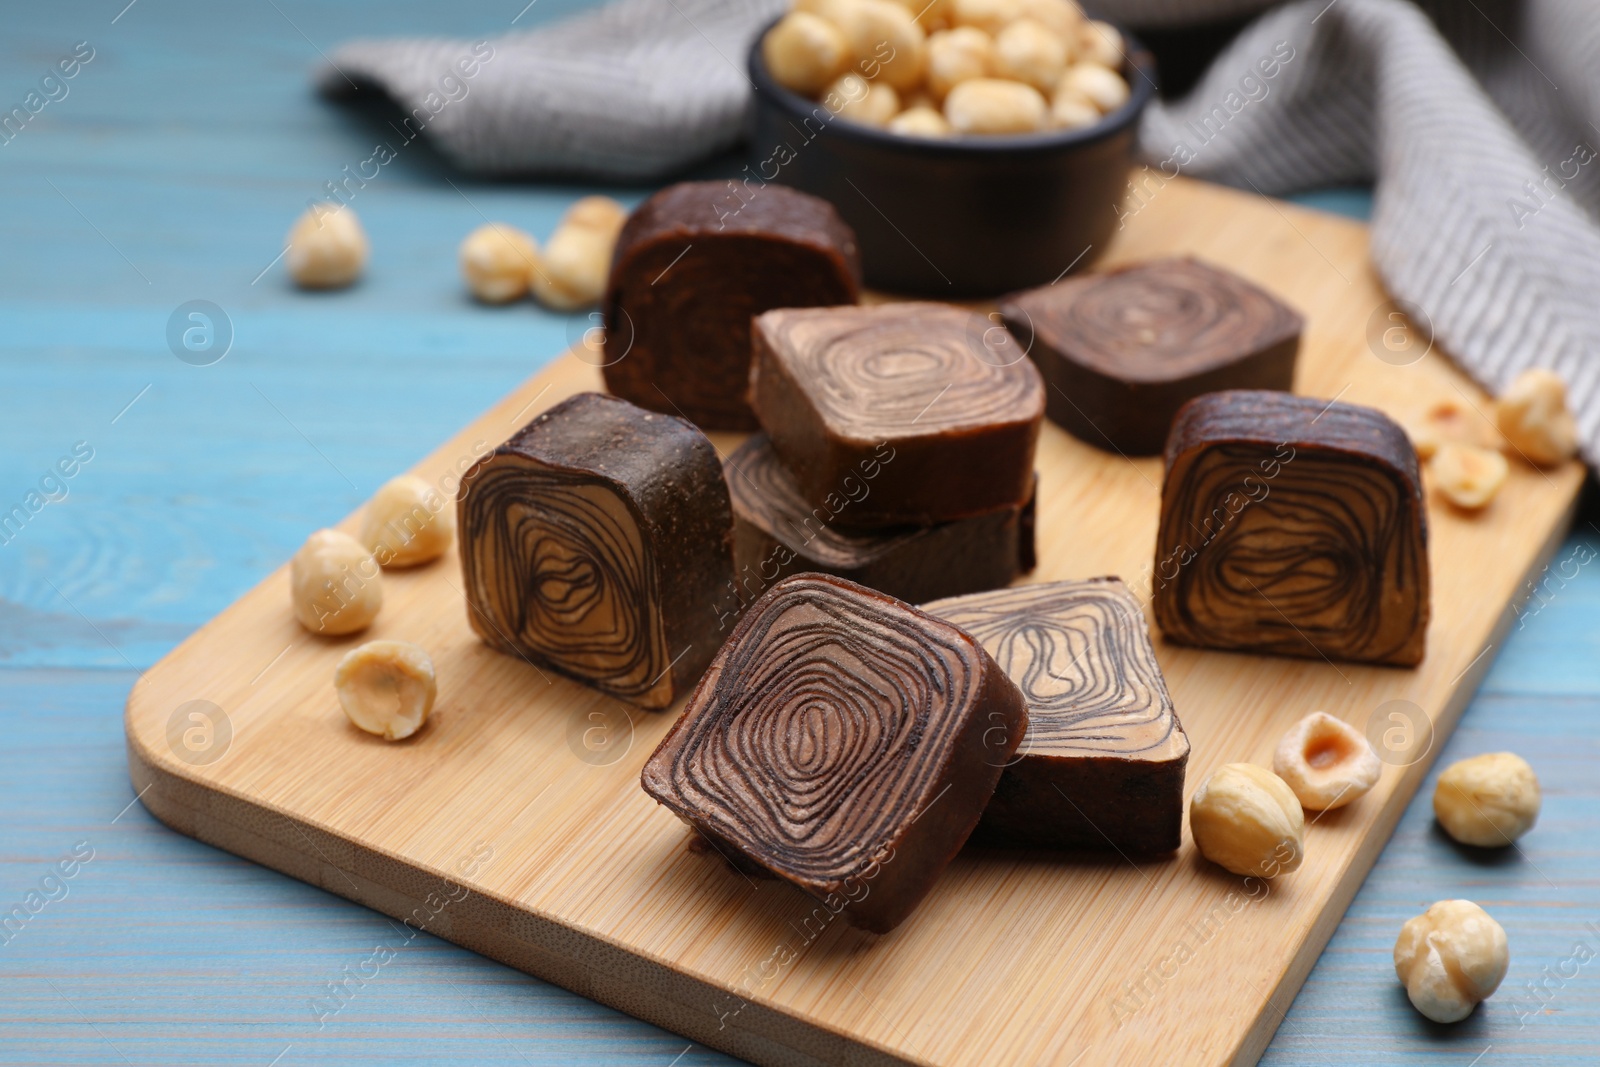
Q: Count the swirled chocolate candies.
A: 8